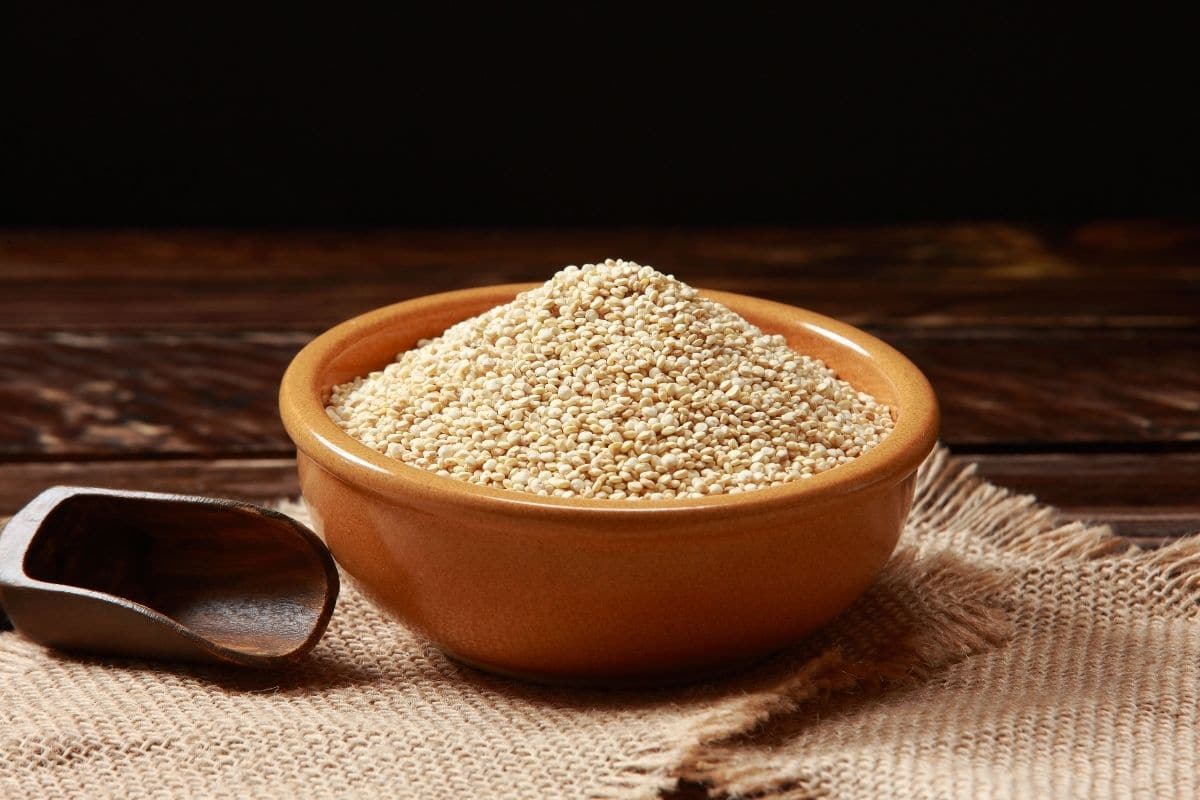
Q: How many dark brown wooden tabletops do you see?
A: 1